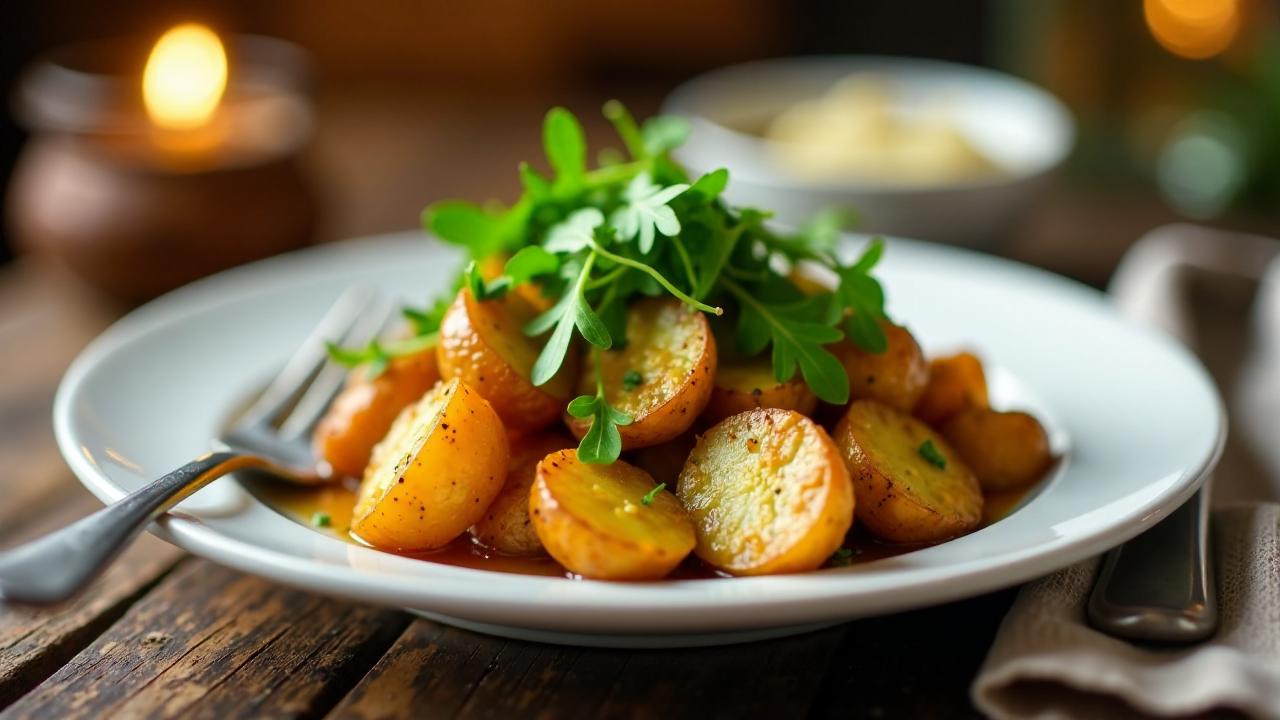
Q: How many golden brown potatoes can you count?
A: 12